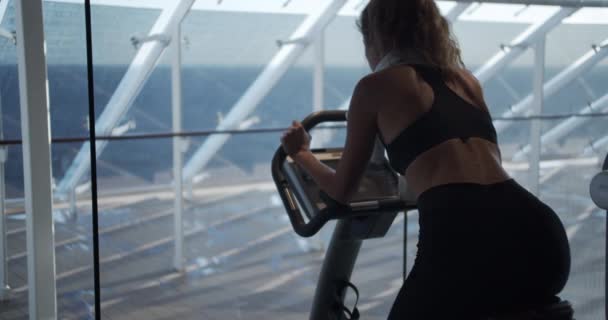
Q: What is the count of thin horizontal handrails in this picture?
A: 1